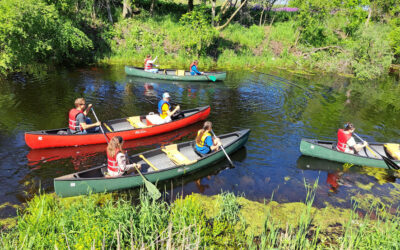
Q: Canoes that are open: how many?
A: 4